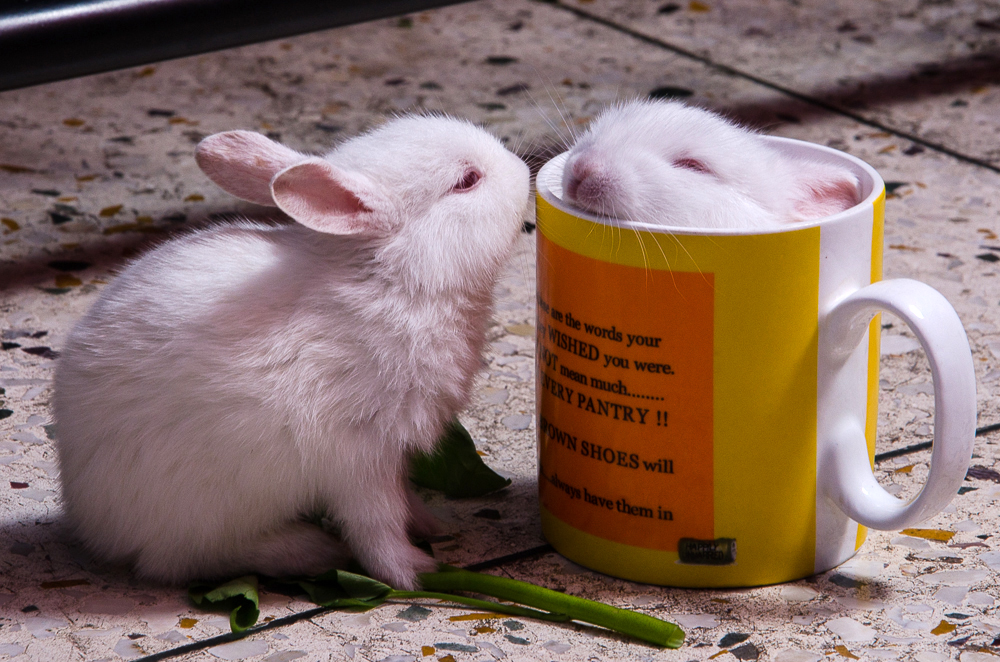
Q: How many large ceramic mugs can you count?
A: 1